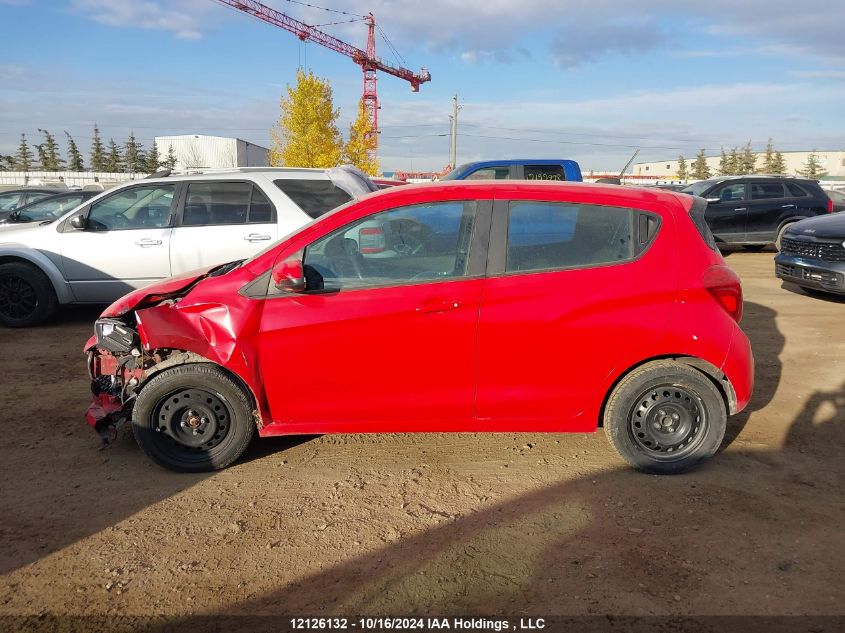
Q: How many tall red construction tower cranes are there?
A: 1